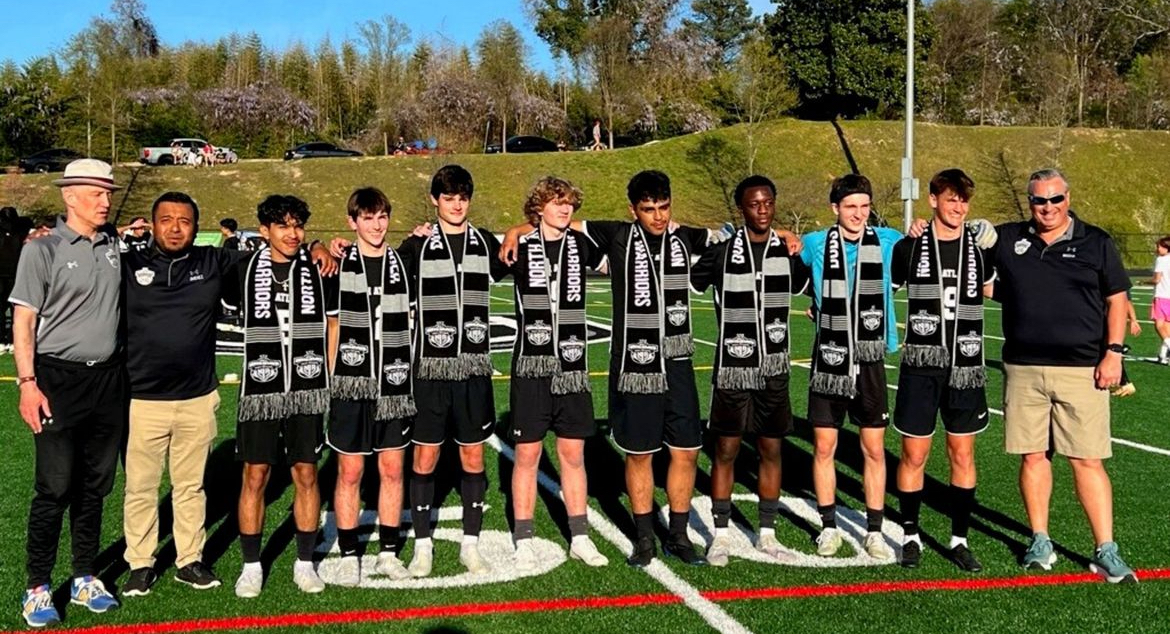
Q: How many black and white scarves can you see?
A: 8